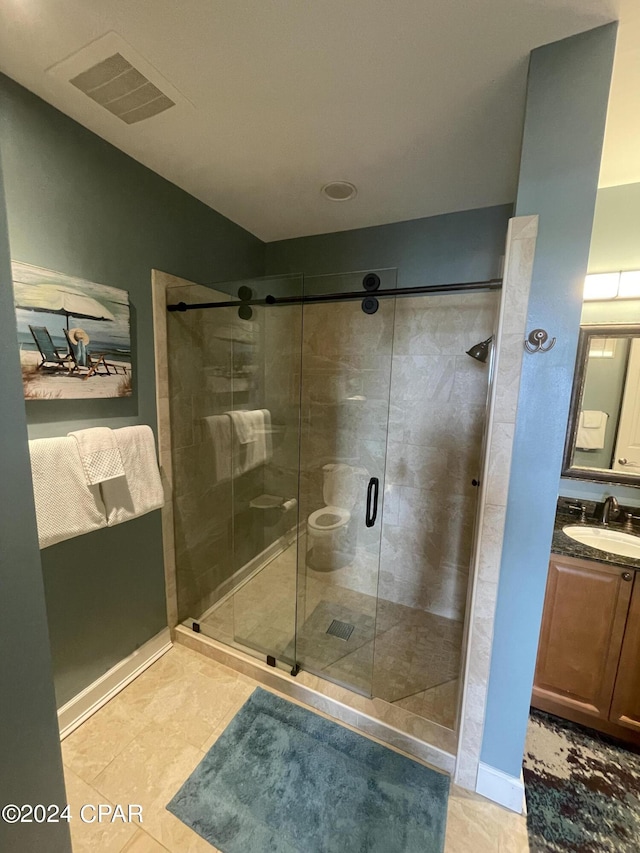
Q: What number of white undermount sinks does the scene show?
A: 1